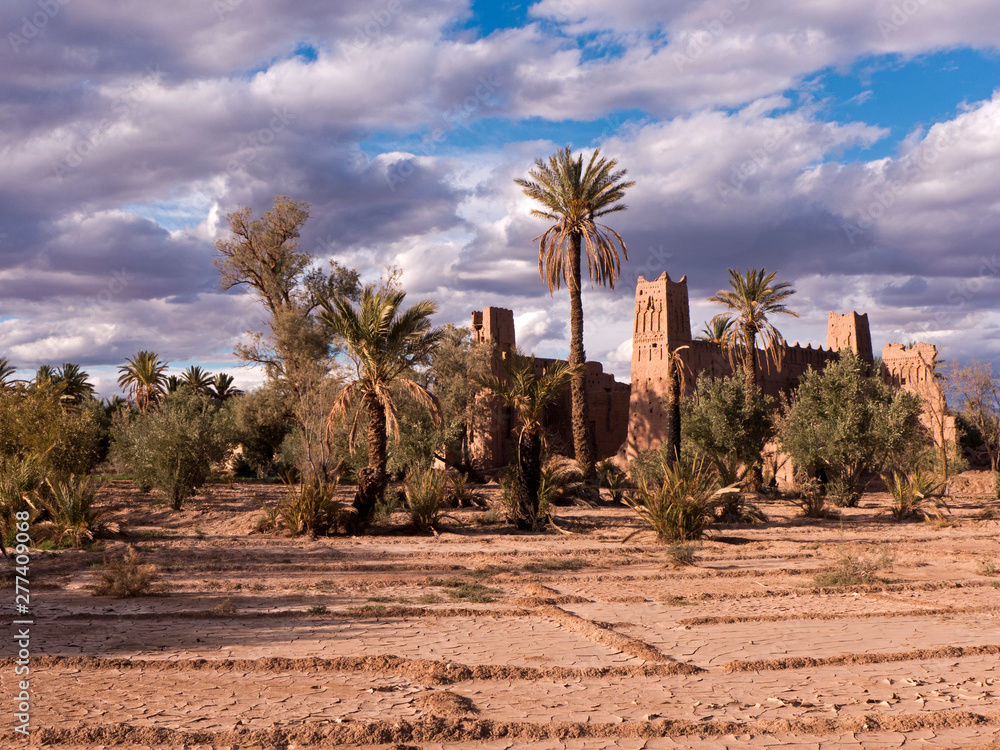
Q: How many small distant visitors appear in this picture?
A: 0